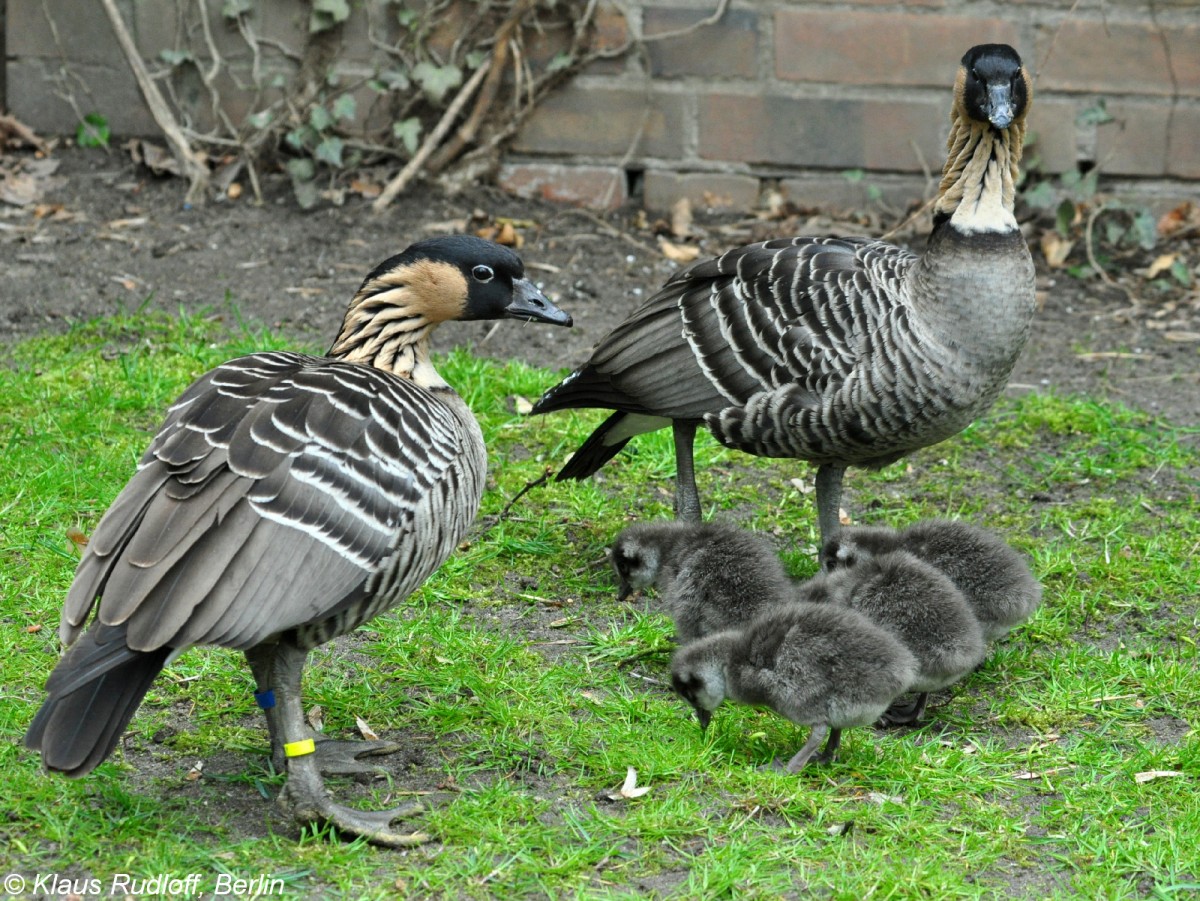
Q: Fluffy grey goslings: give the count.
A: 4